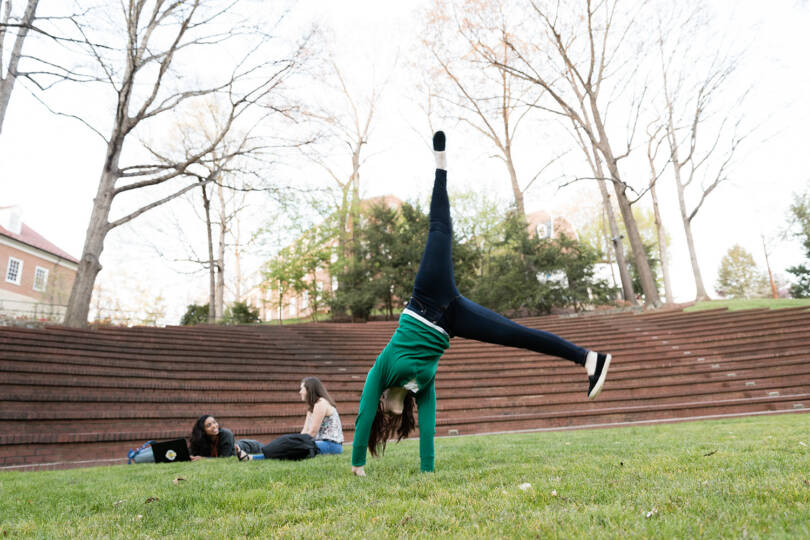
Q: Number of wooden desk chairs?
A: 0